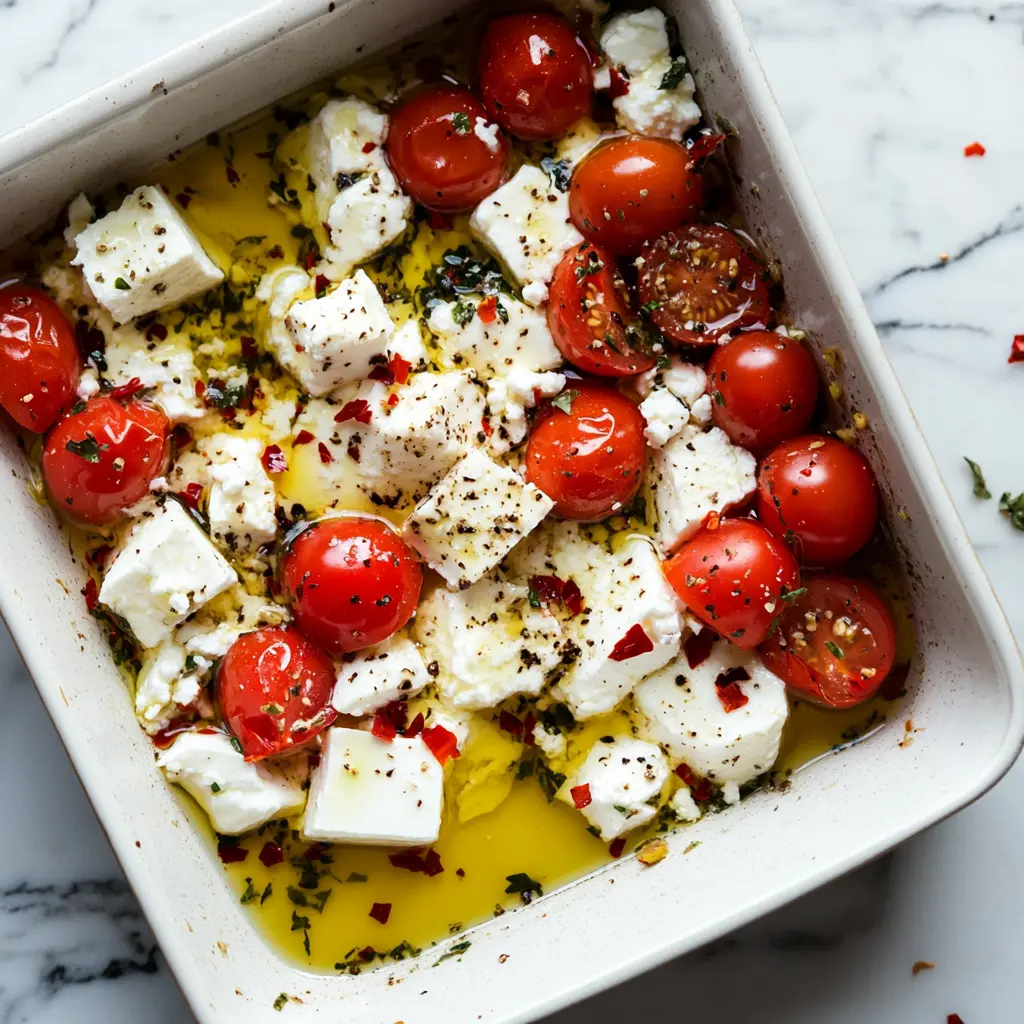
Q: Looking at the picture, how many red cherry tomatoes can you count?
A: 14